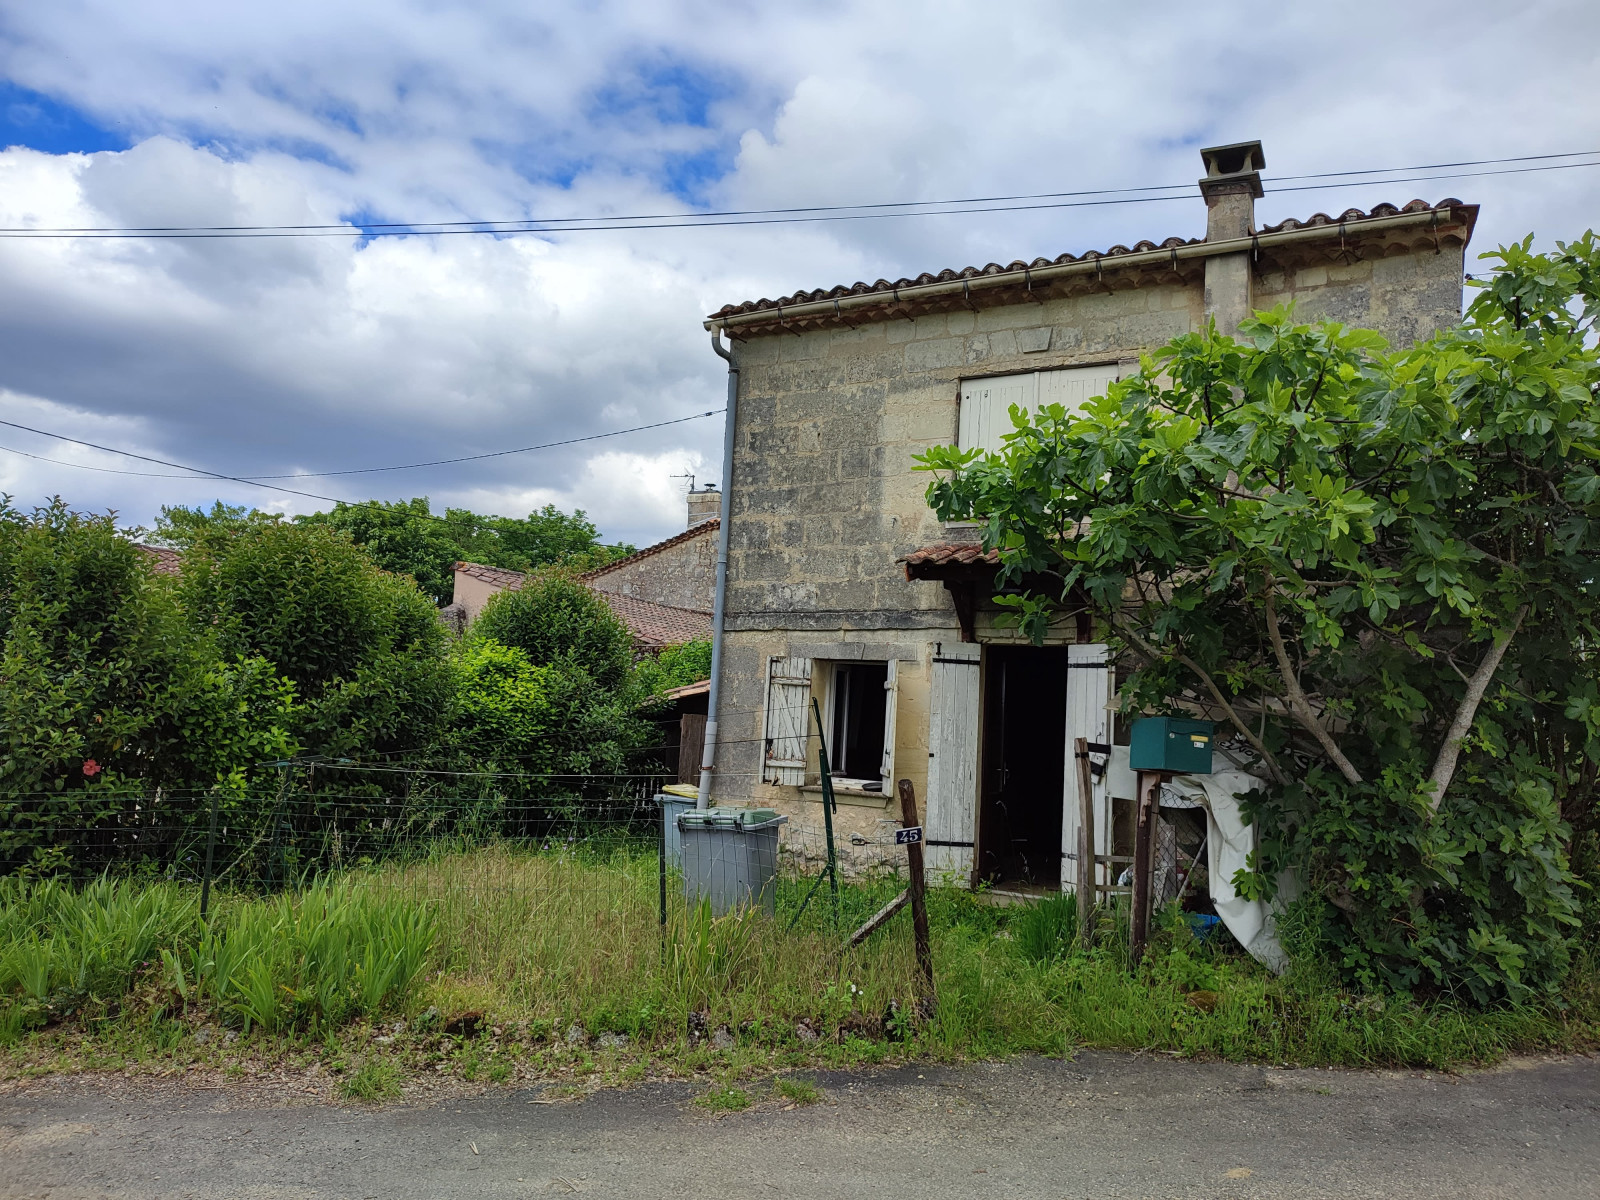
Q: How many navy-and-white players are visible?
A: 0